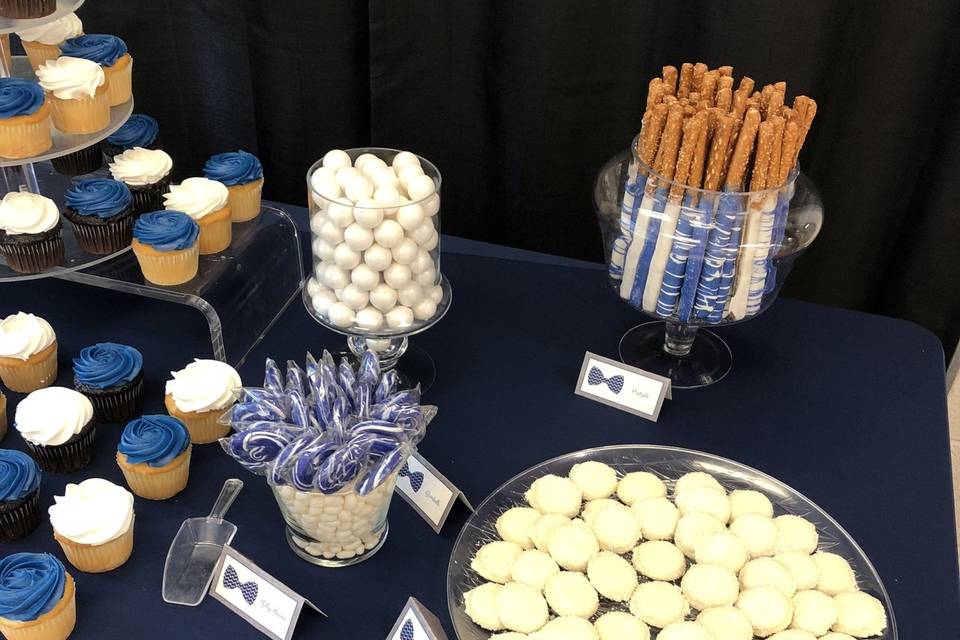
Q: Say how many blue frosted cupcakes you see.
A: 10